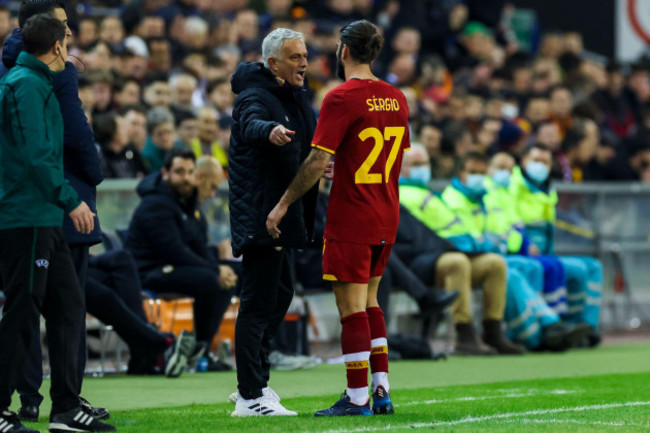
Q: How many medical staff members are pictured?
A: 4